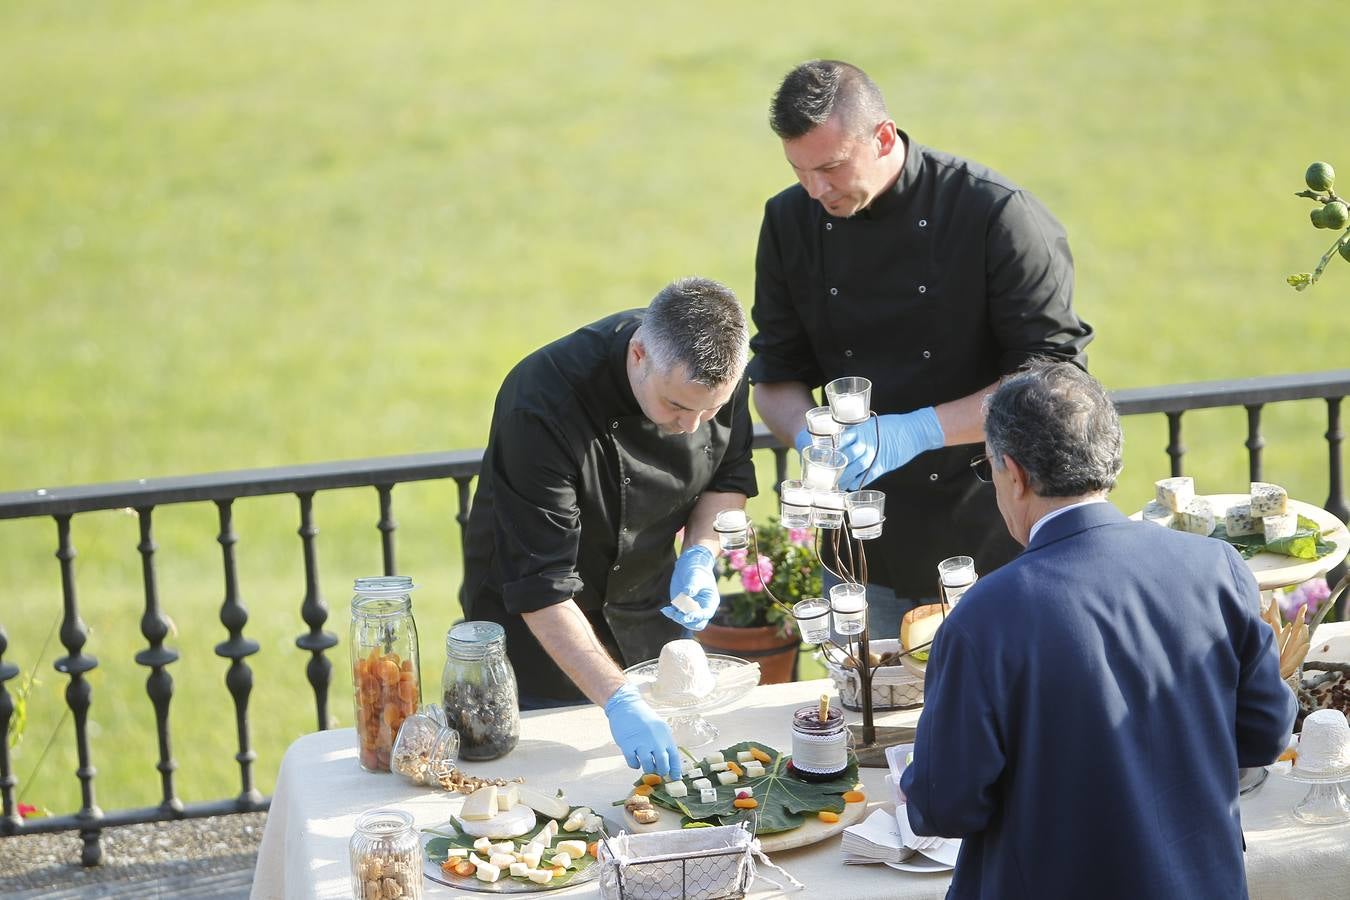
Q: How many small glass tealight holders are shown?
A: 10